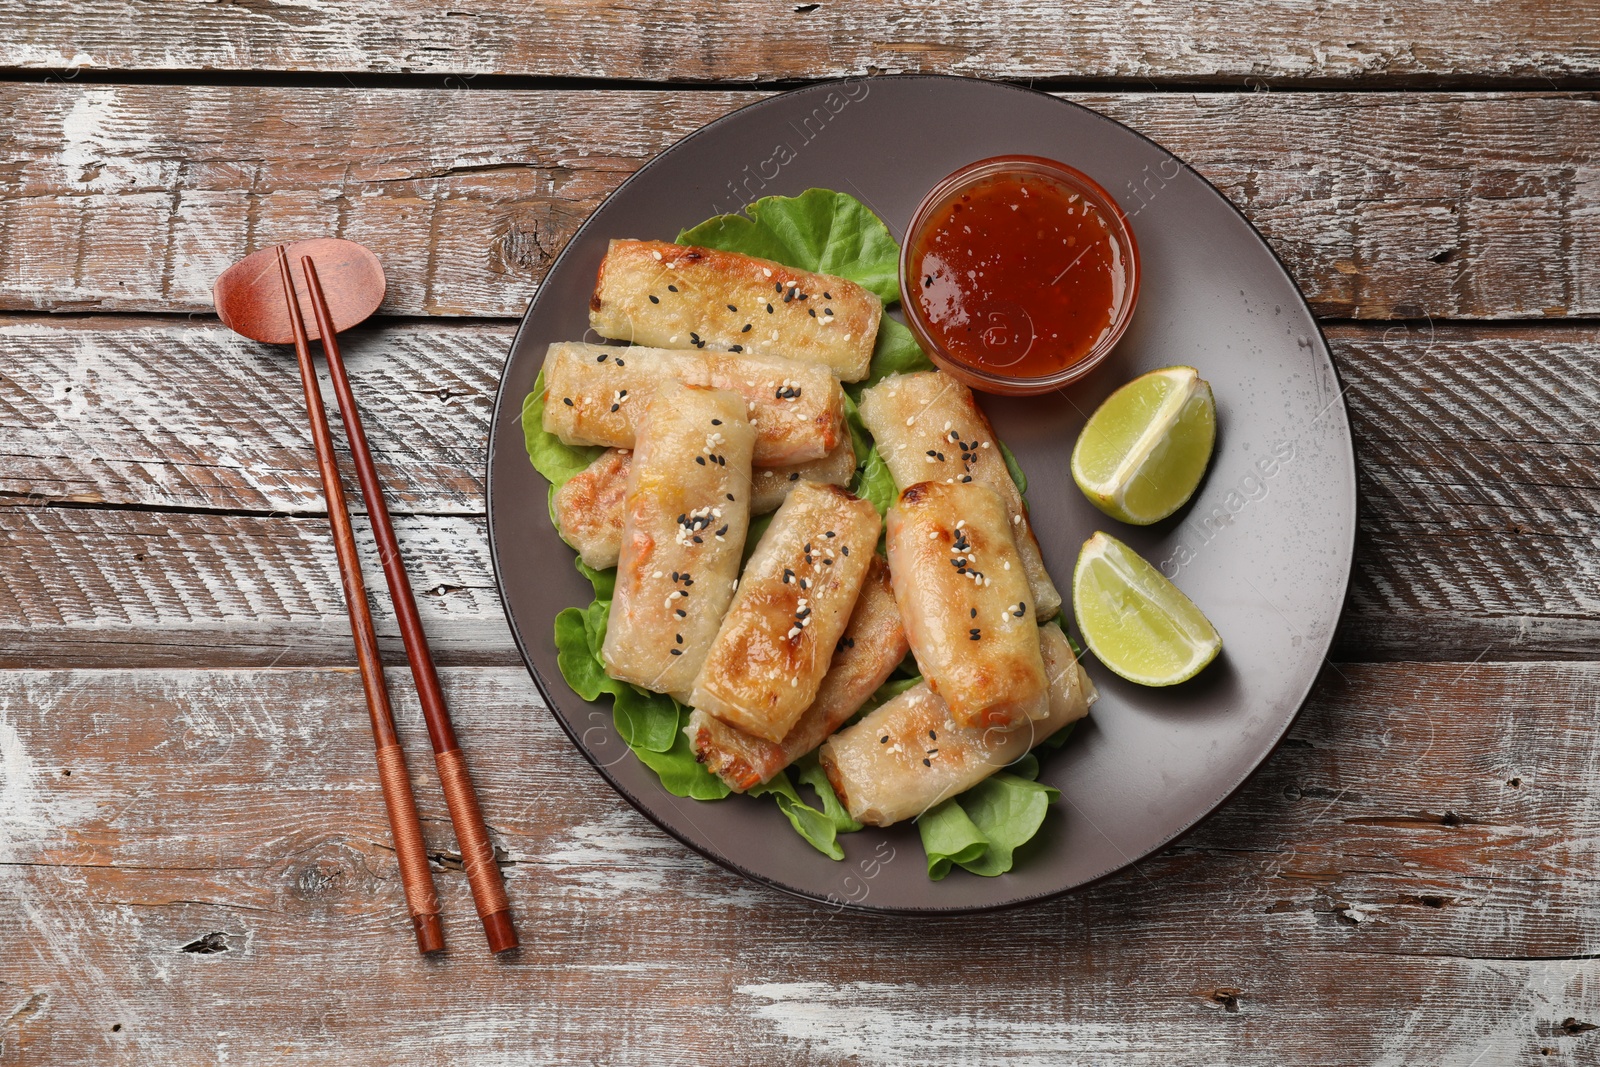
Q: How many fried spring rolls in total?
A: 9